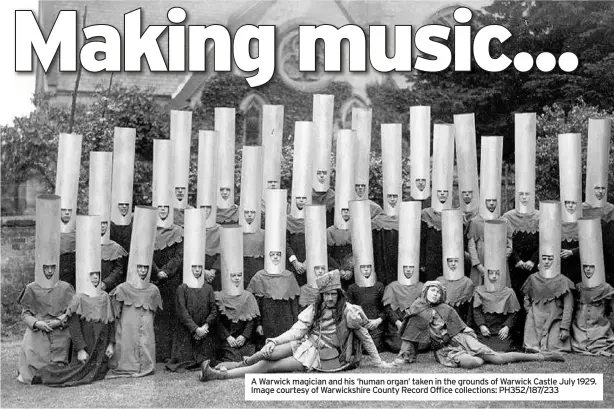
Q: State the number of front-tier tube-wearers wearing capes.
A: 11